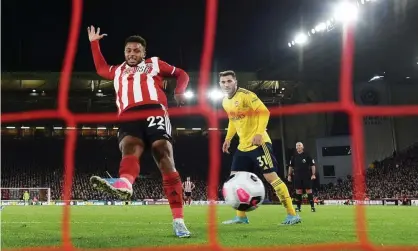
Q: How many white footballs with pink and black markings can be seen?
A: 1